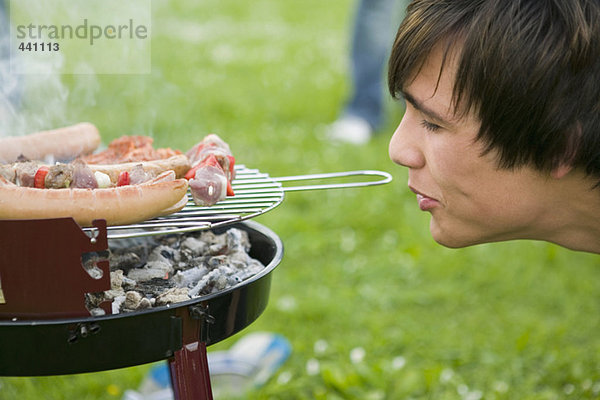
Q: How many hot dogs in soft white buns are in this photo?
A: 0